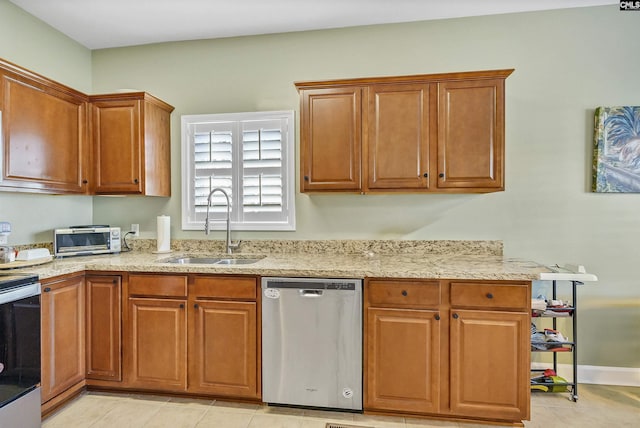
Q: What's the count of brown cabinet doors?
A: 11